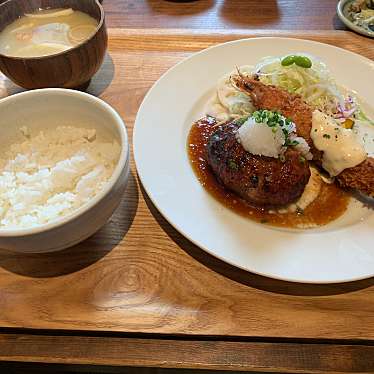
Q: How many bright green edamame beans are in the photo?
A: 2